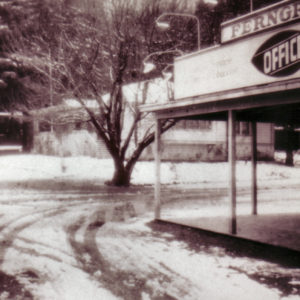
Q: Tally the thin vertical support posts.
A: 3